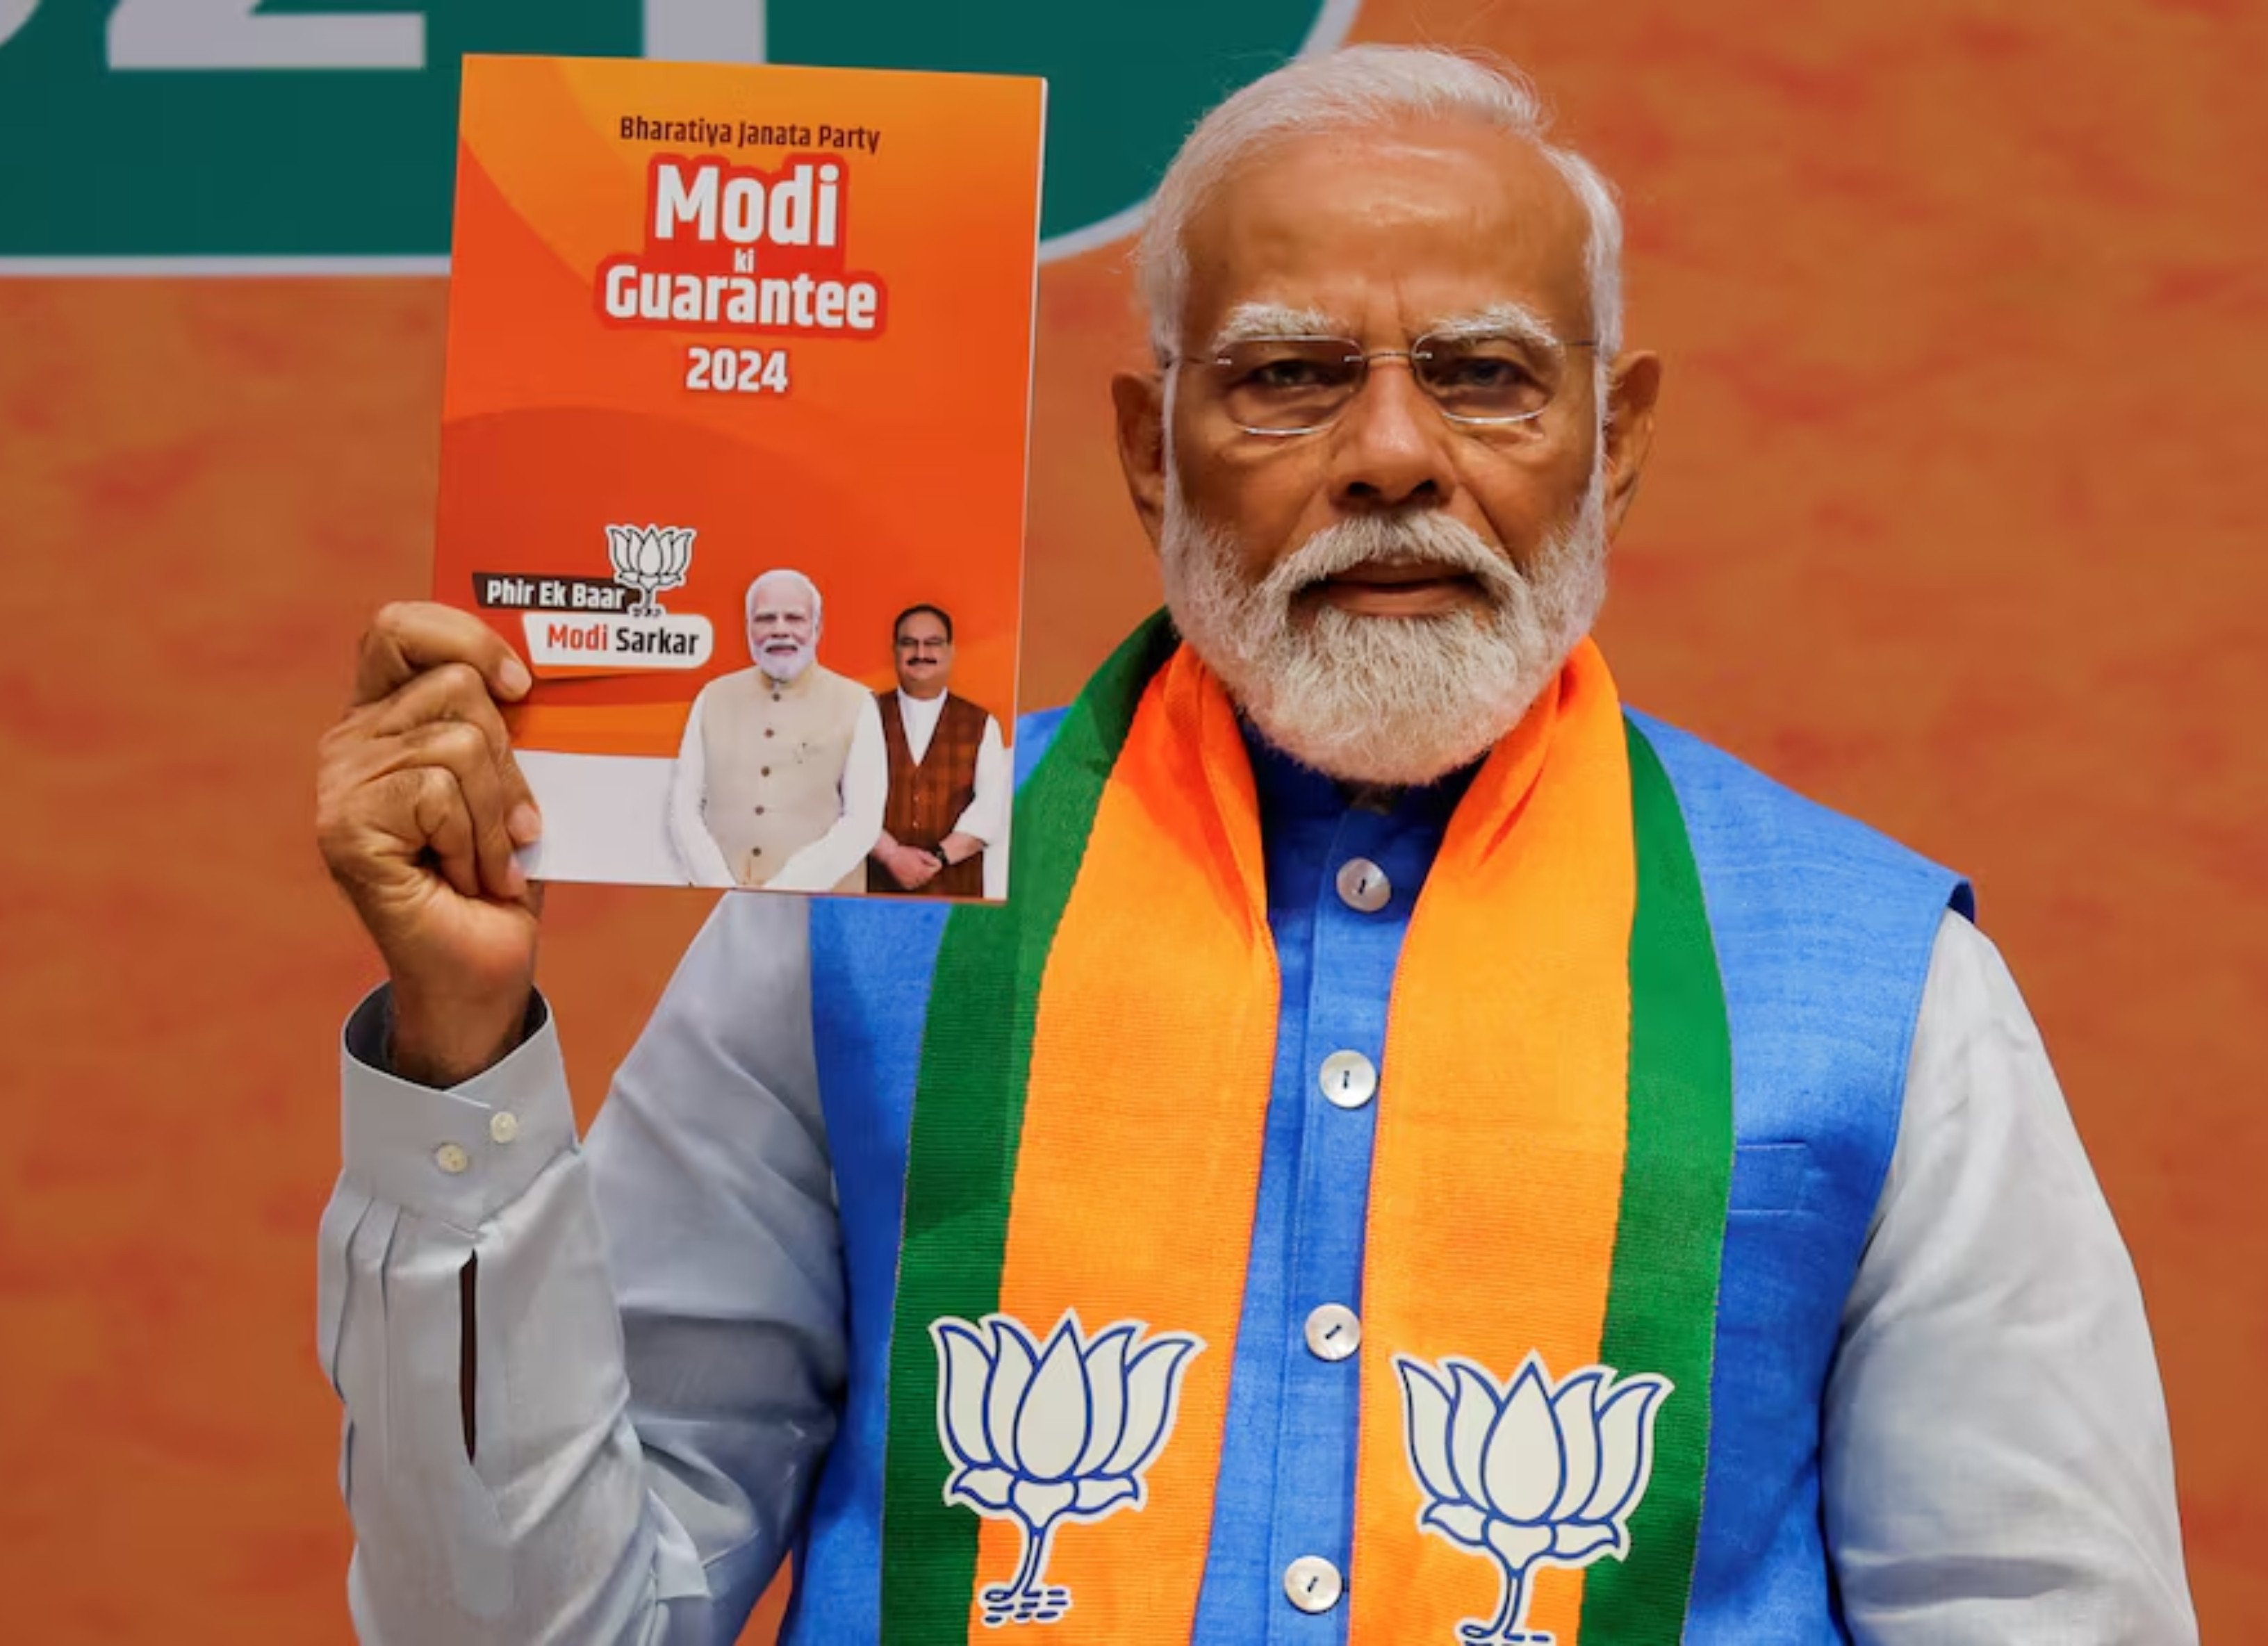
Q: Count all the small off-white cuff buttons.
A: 2